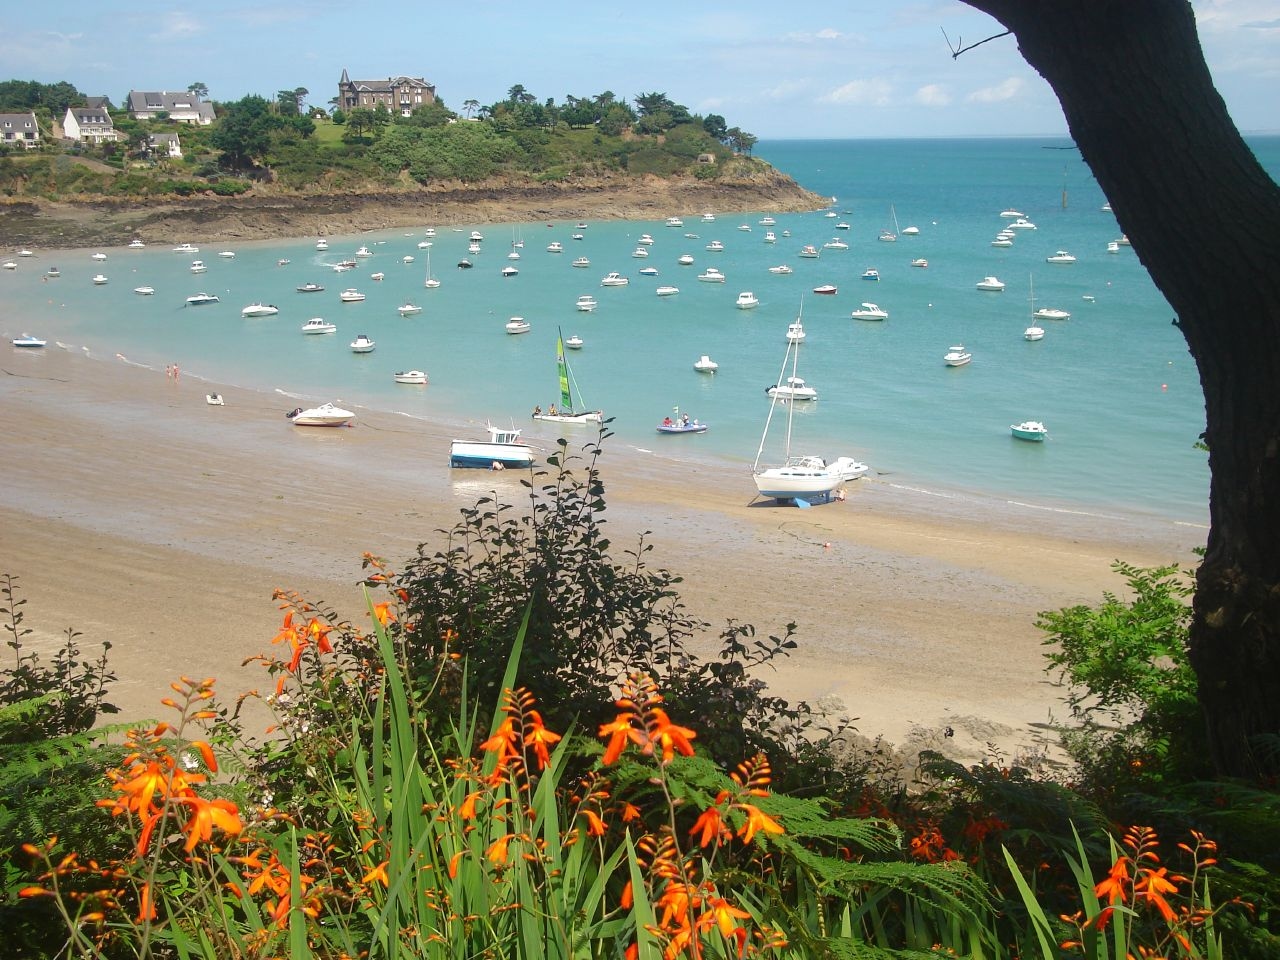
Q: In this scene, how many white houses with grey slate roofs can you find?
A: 4